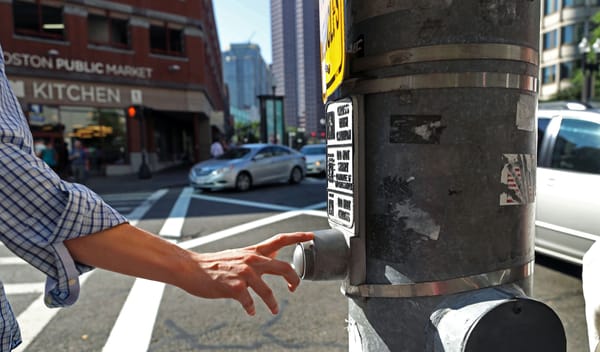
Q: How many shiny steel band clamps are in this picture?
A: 3